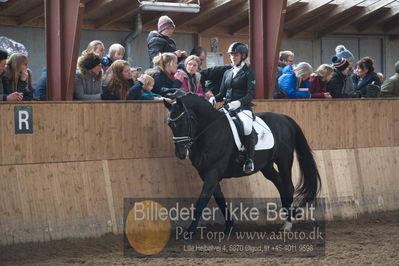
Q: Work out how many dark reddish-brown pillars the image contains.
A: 2